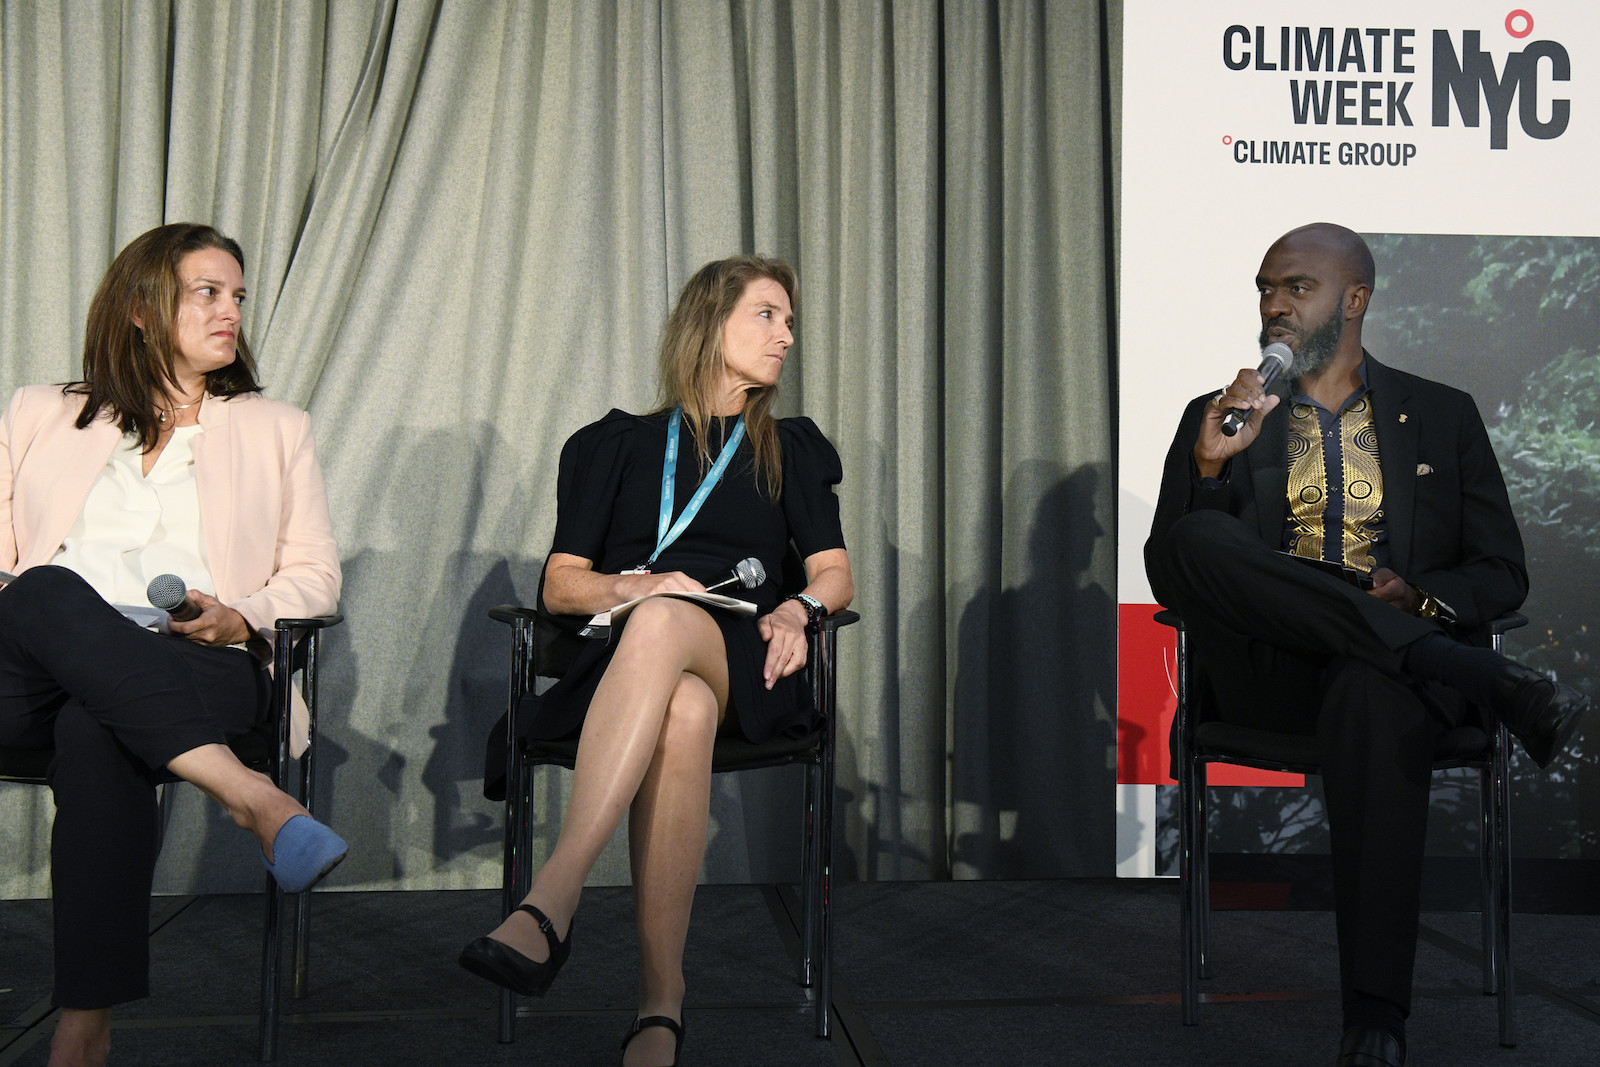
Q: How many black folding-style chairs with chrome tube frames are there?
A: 3